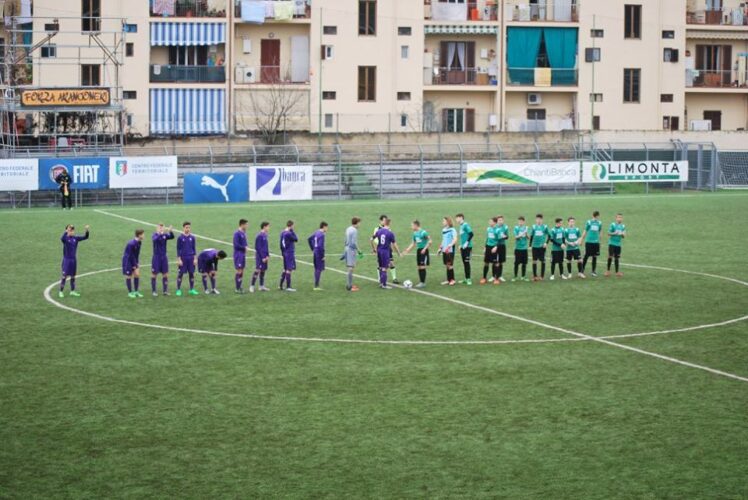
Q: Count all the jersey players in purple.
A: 10